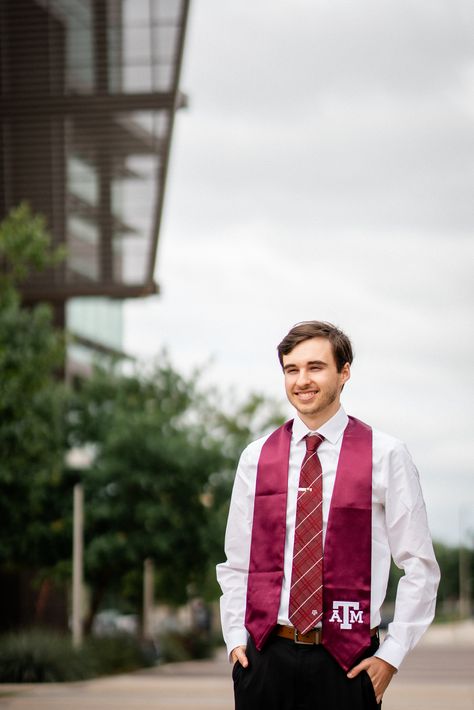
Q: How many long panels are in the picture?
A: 2